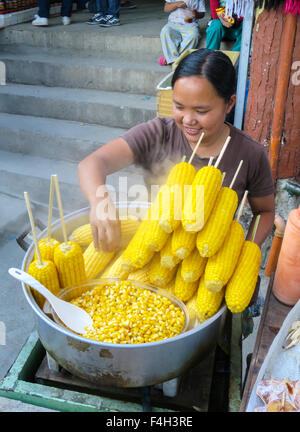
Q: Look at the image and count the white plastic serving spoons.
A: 1